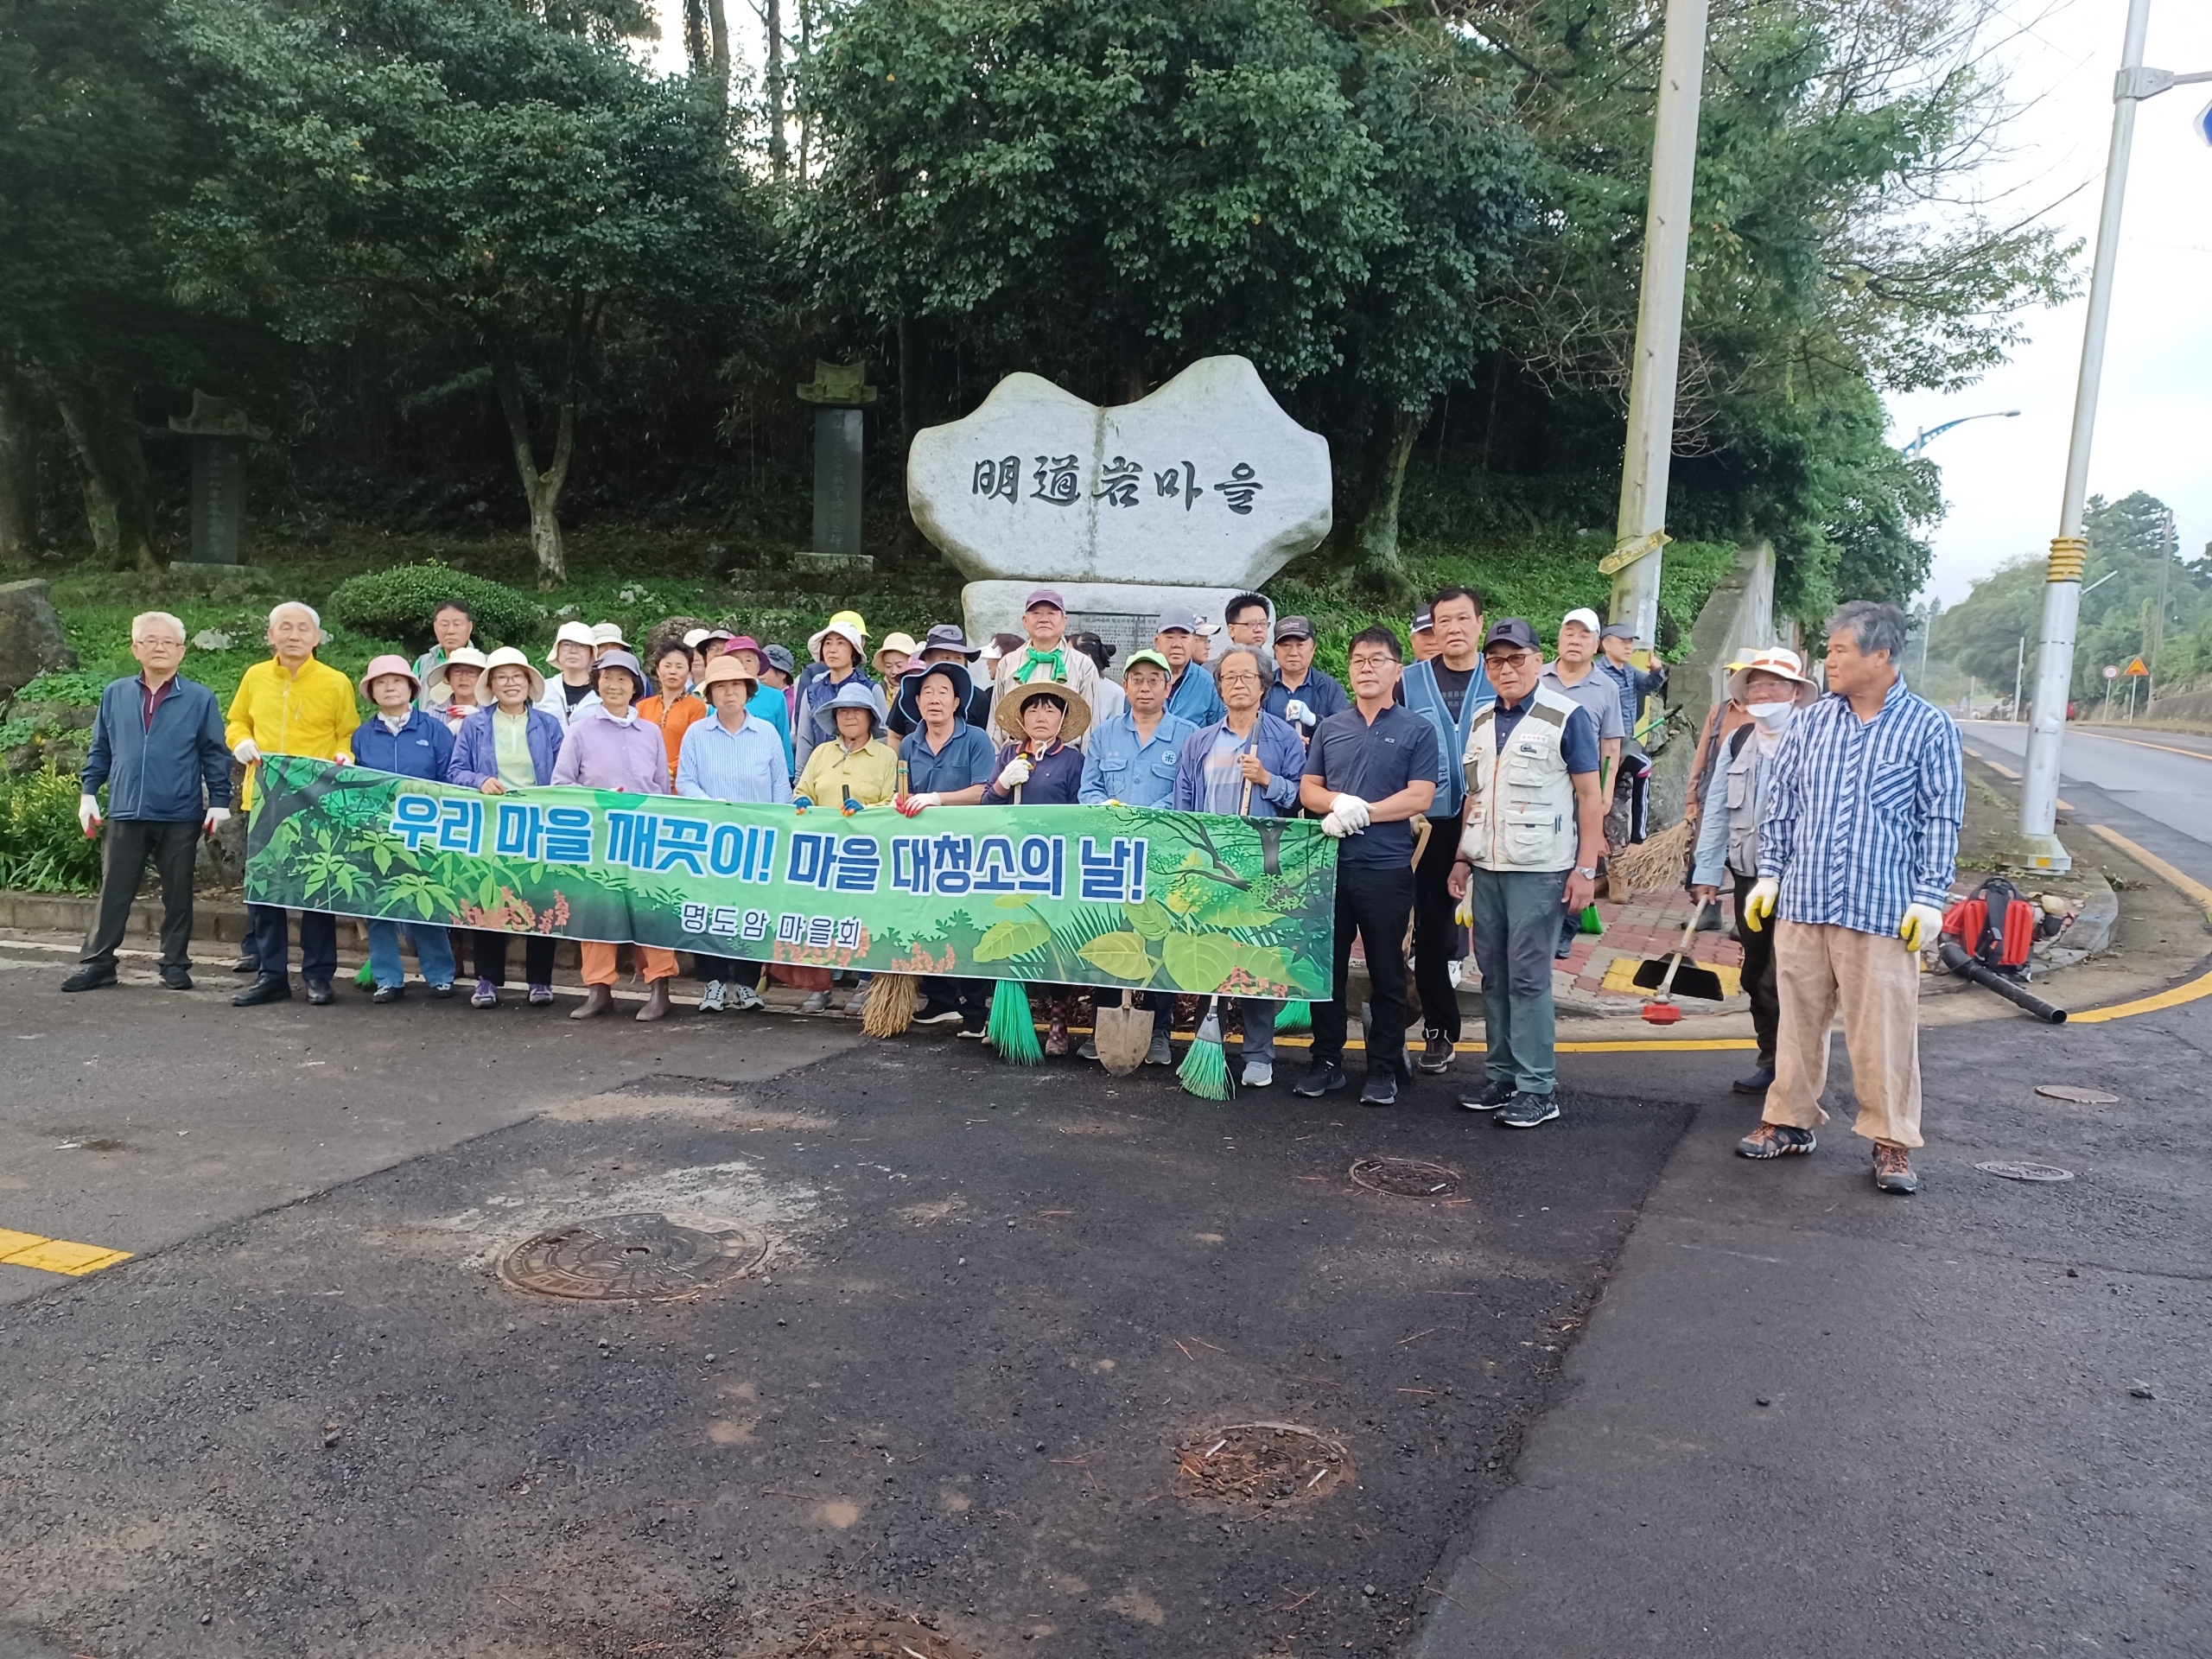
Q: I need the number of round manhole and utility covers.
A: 6